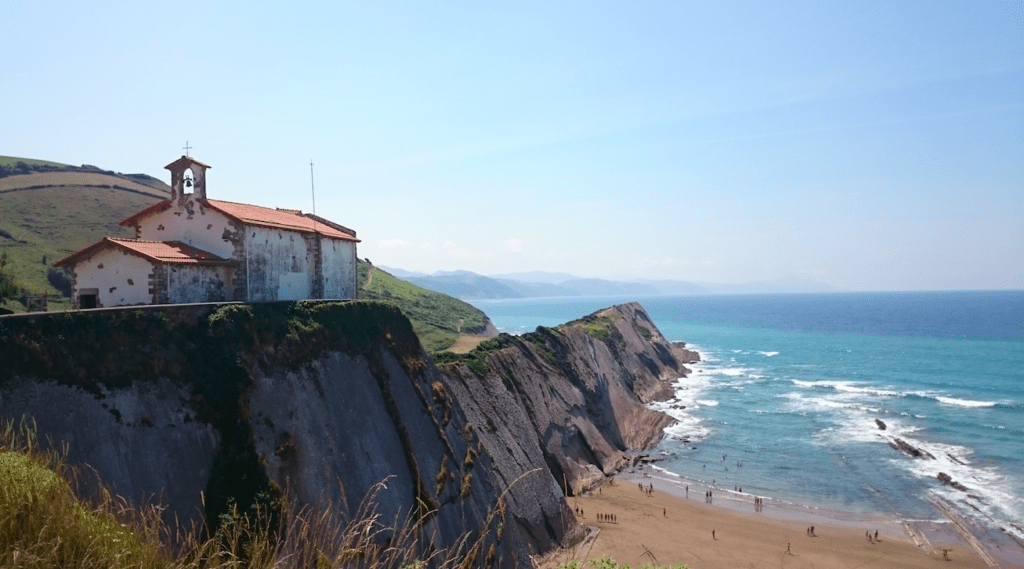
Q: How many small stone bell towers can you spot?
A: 1